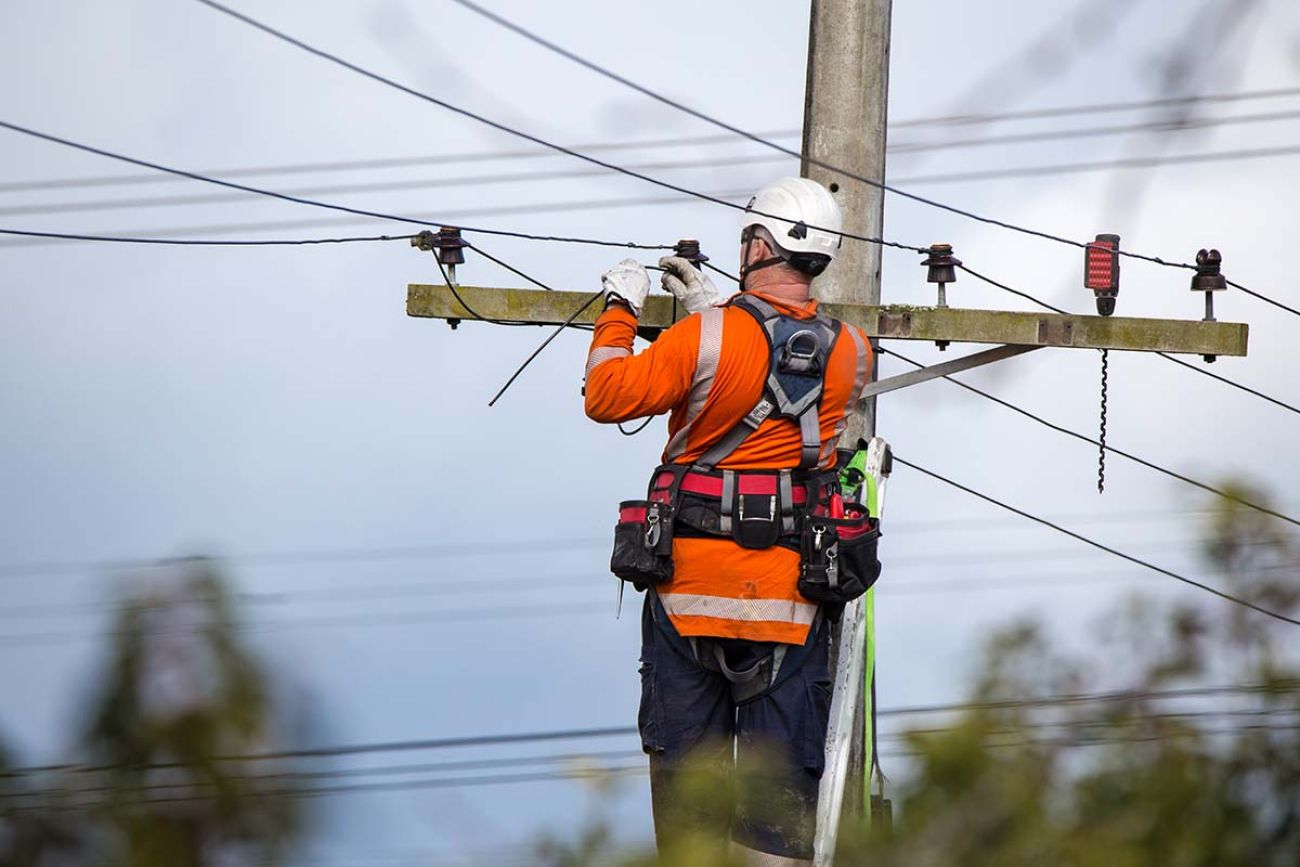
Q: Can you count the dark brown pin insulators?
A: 4